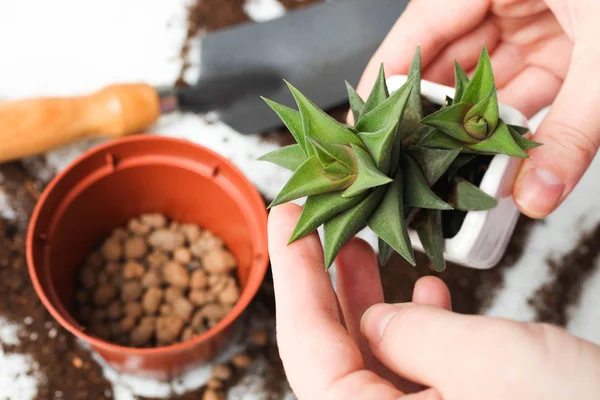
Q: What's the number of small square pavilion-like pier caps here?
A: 0